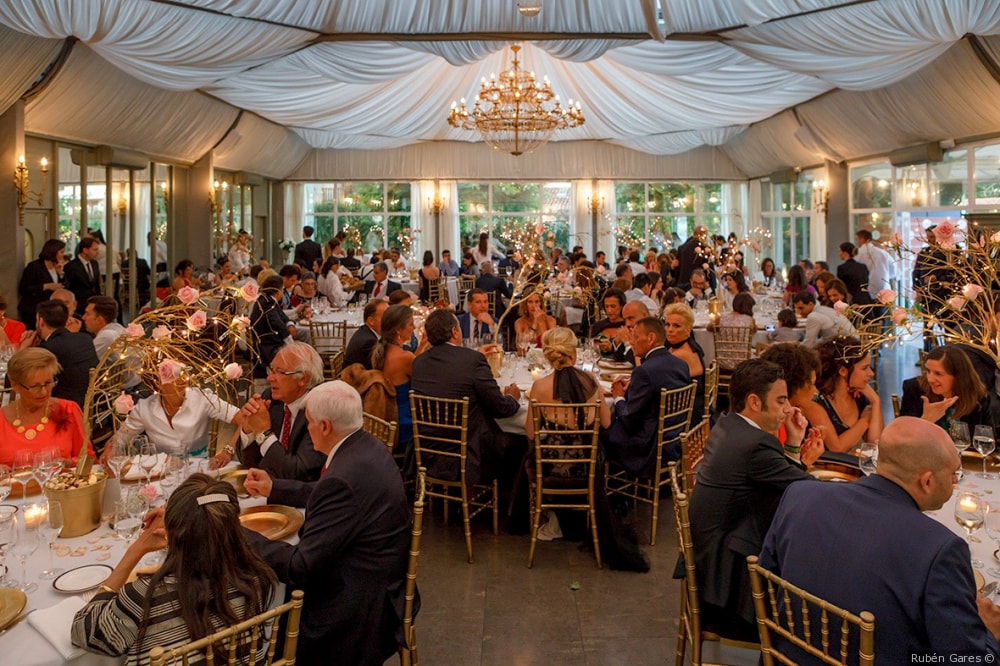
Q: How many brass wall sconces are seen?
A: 5